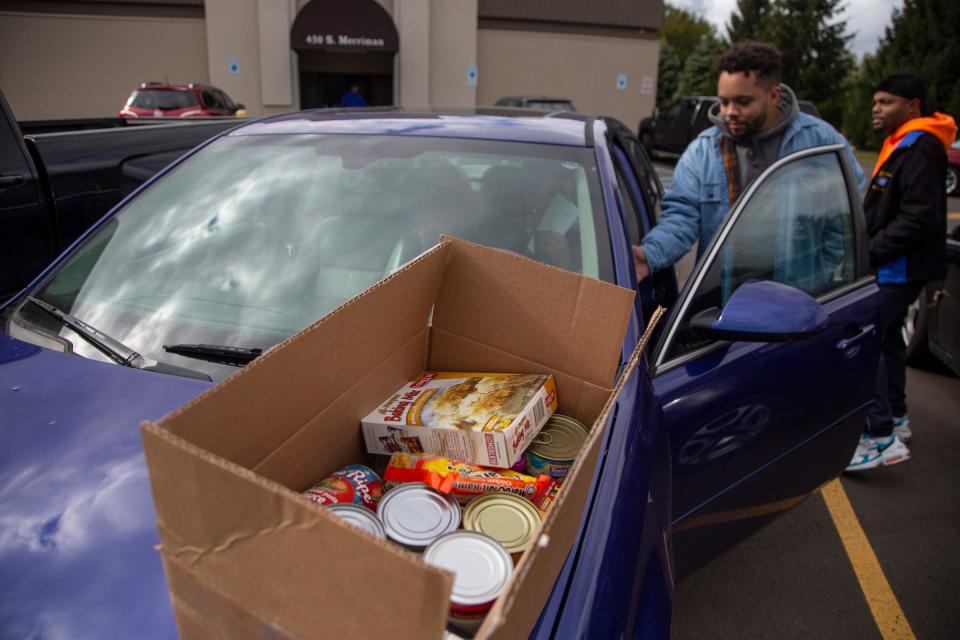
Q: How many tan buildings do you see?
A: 1